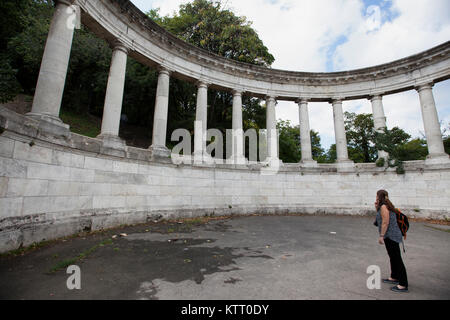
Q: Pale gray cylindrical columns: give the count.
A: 10